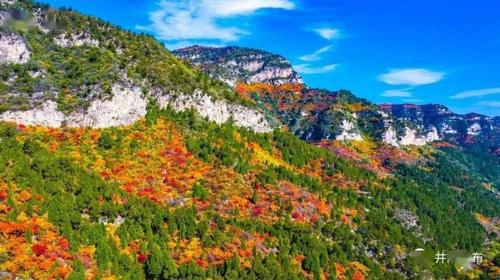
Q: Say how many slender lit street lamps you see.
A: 0